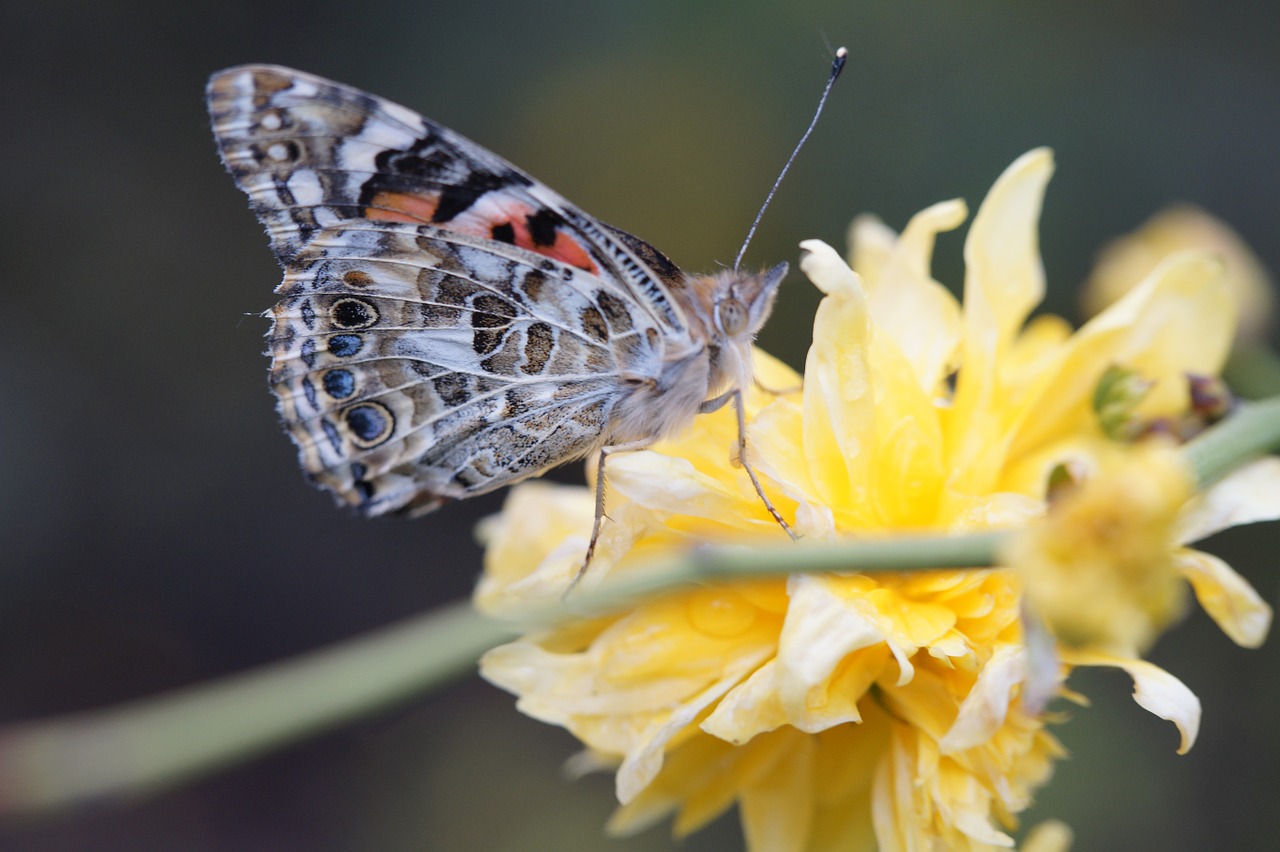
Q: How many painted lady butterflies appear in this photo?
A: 1